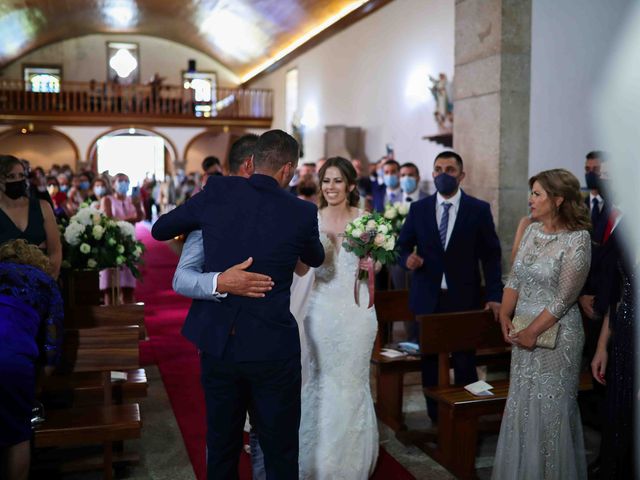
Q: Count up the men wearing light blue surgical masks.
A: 2